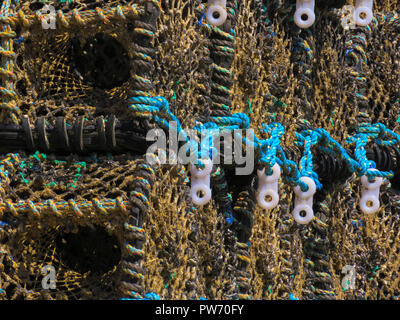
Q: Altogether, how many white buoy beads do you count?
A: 7